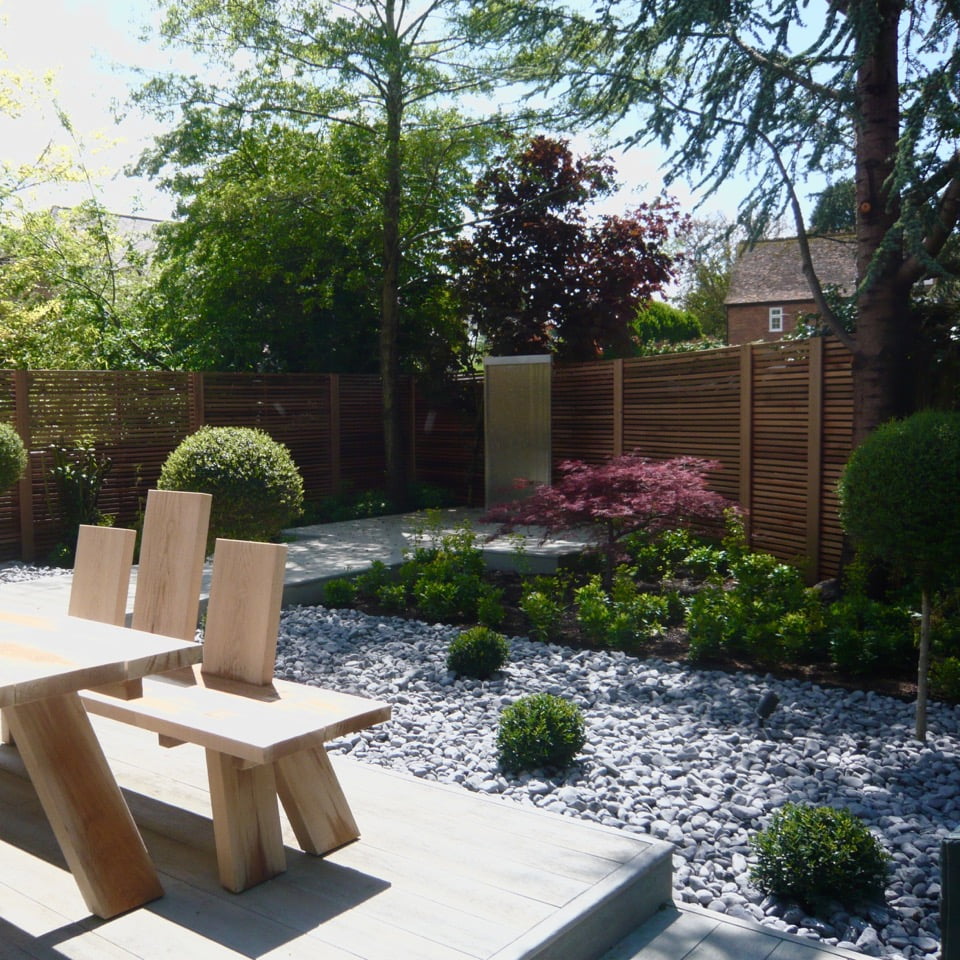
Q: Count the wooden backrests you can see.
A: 3